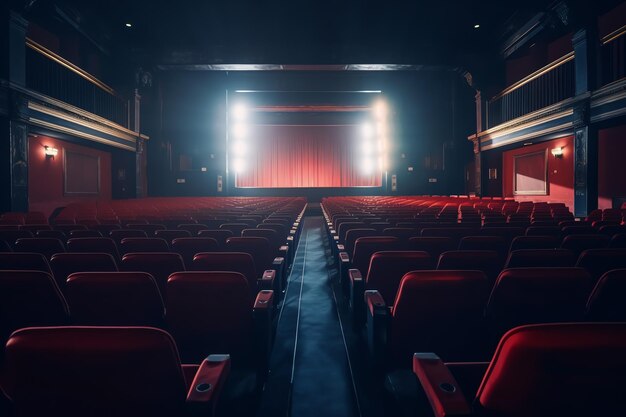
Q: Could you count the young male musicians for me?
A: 0